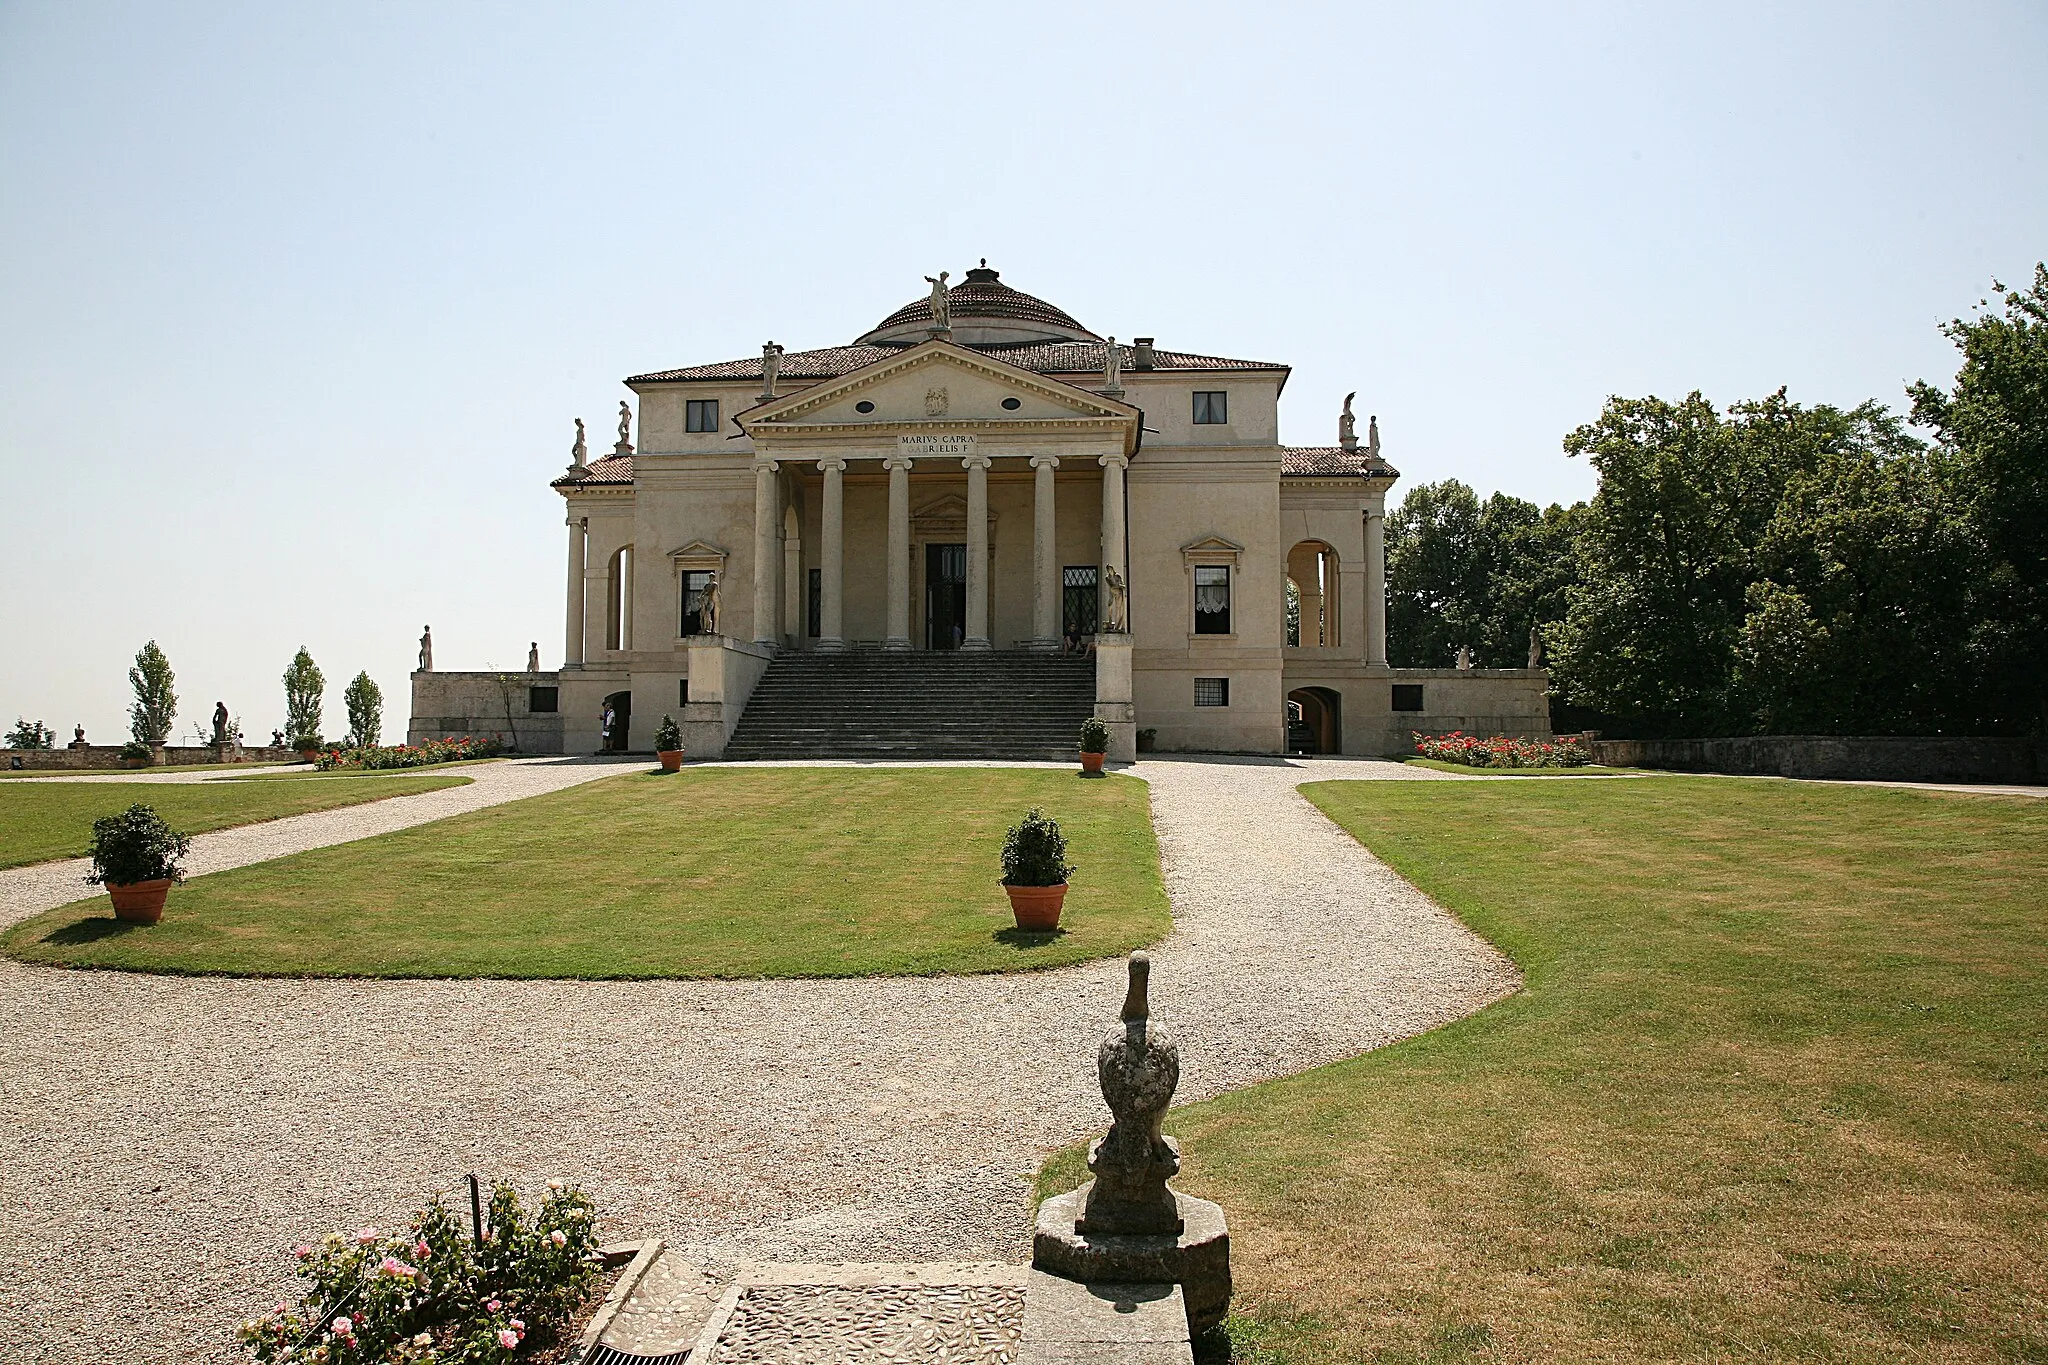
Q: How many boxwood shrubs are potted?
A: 4